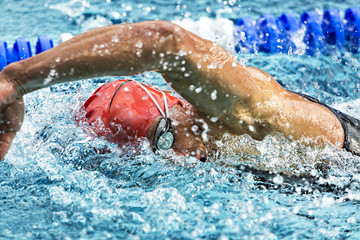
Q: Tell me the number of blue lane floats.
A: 9